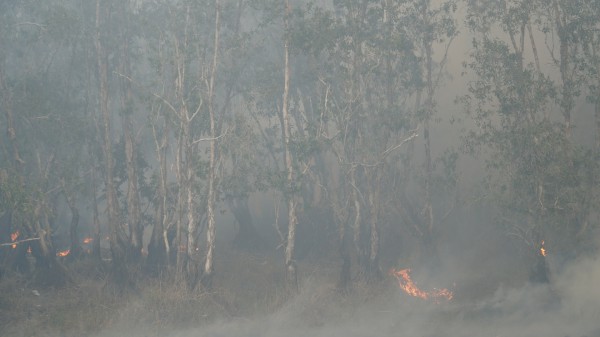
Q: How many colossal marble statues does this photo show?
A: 0